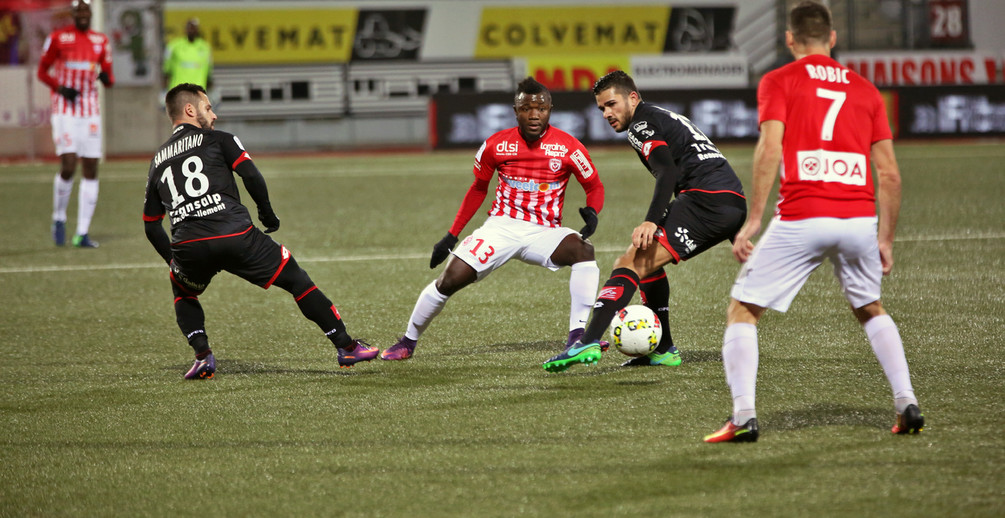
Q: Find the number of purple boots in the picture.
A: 4